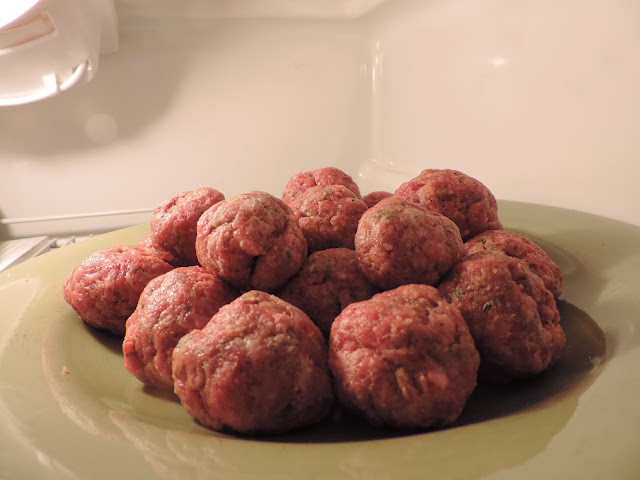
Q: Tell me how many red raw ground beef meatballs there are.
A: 15